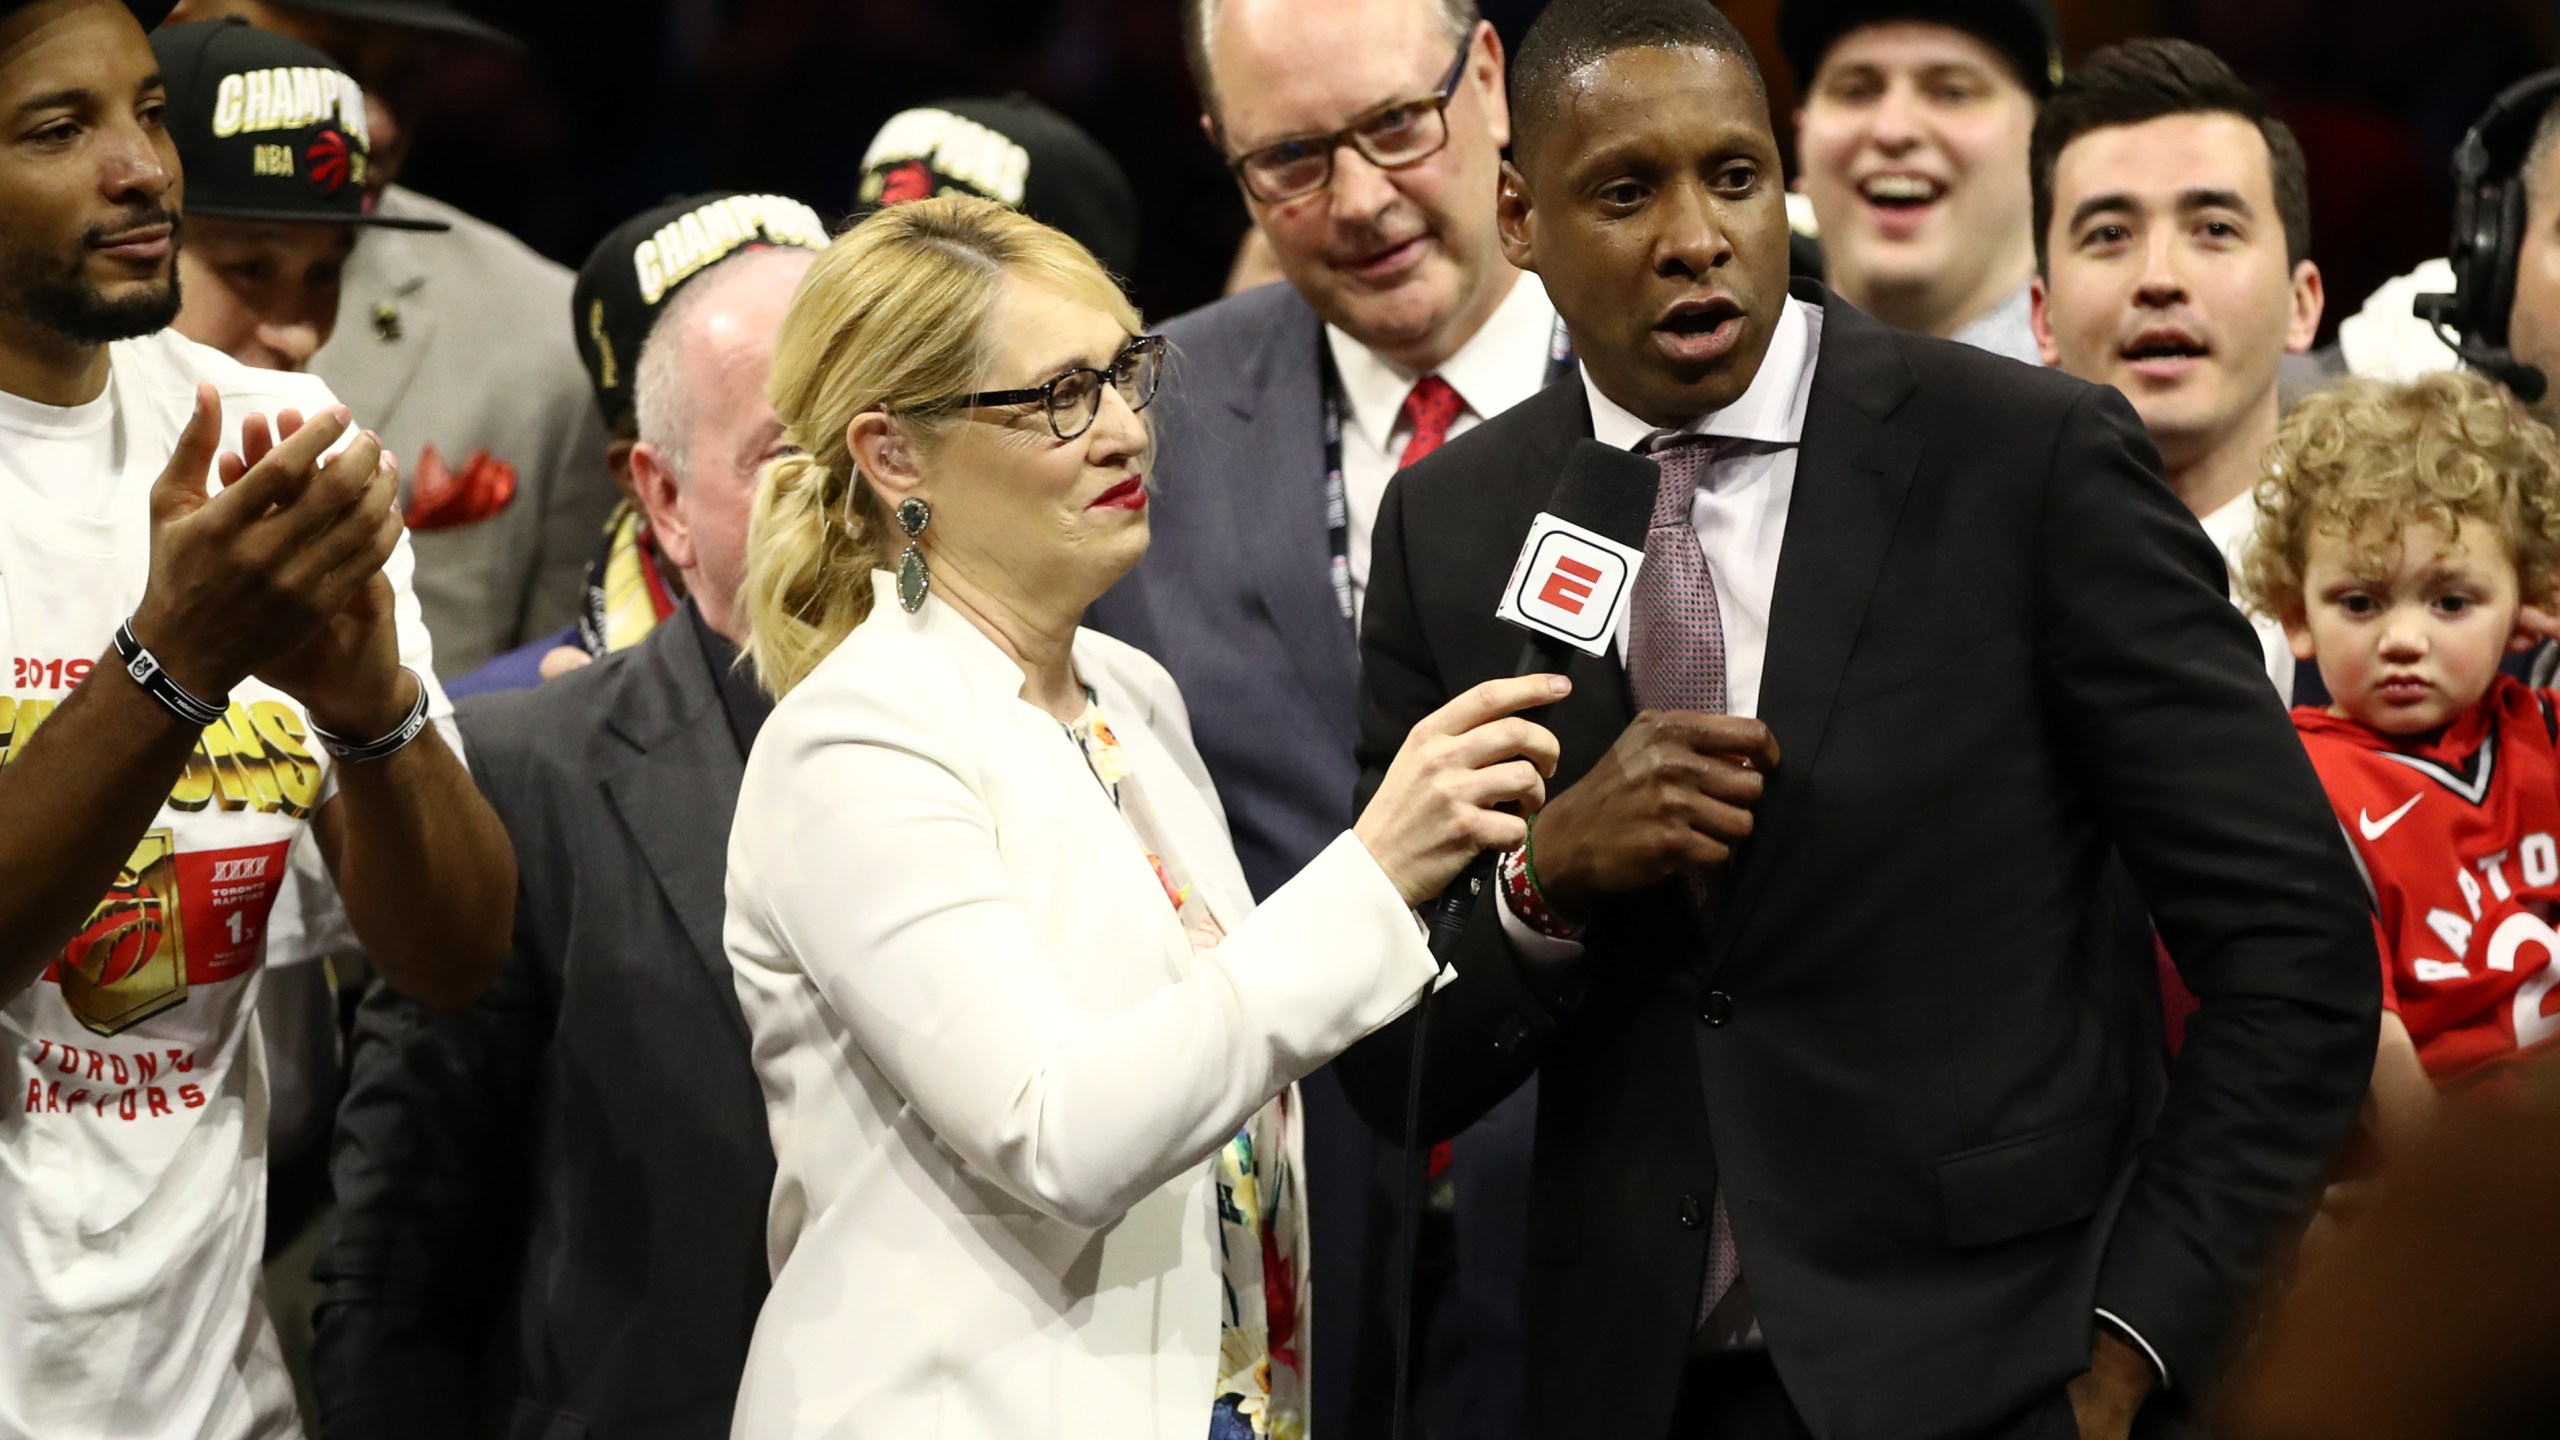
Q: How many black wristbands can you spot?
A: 2